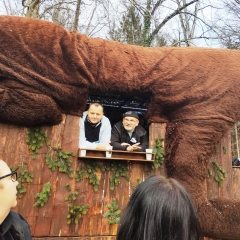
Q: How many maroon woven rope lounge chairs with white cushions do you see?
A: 0